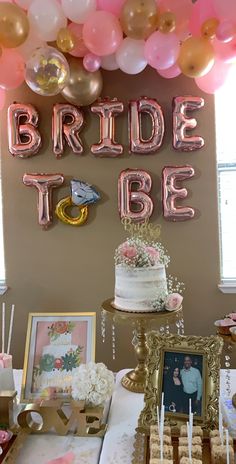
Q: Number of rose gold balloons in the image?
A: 8